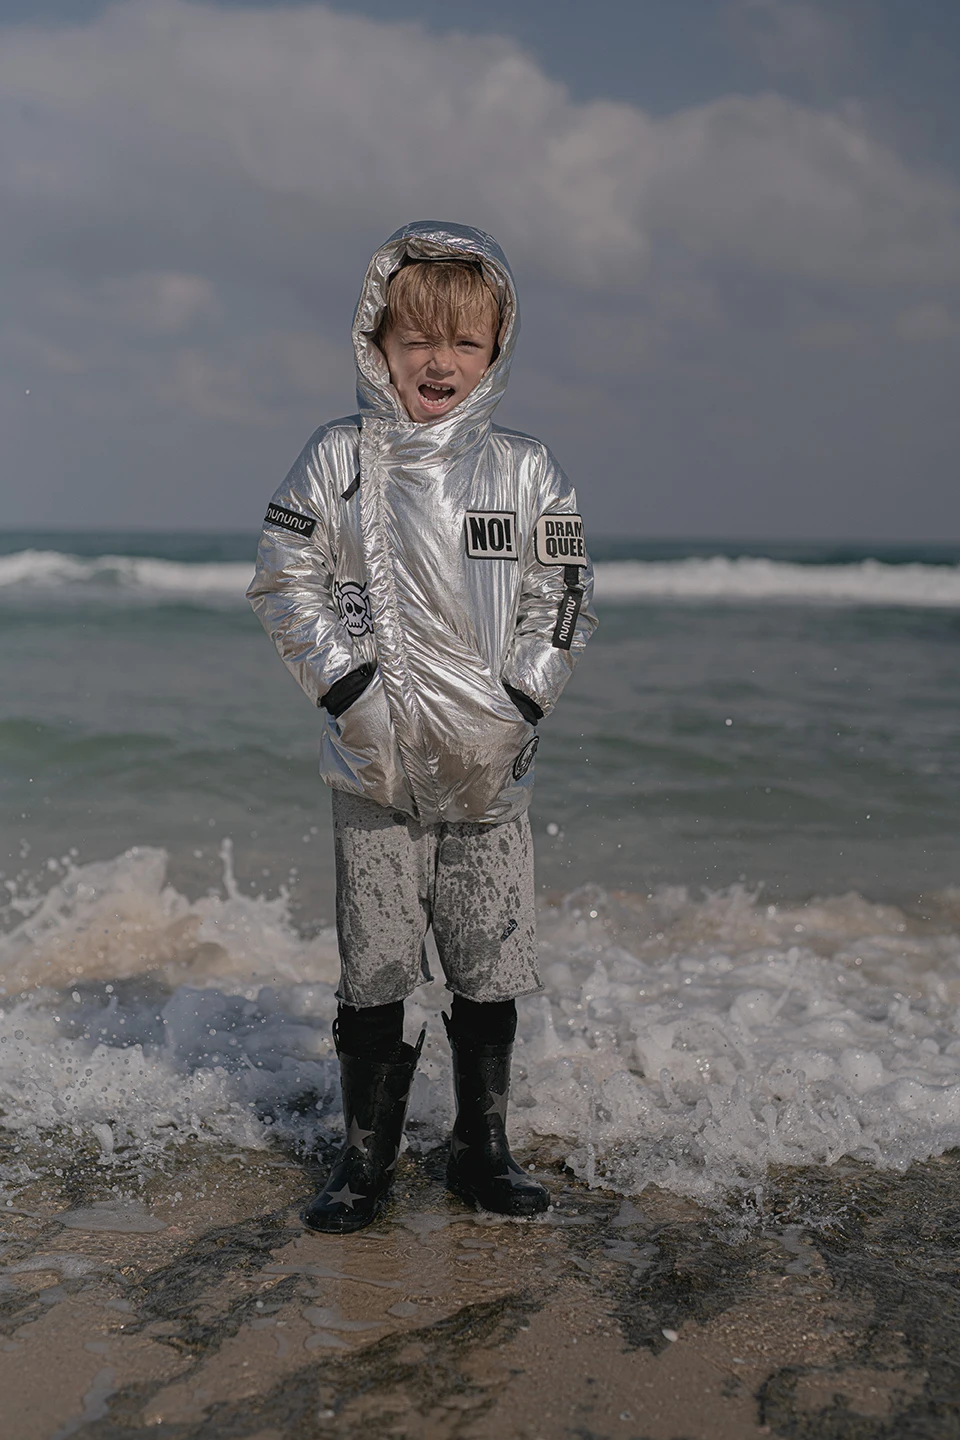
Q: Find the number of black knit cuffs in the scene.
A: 2